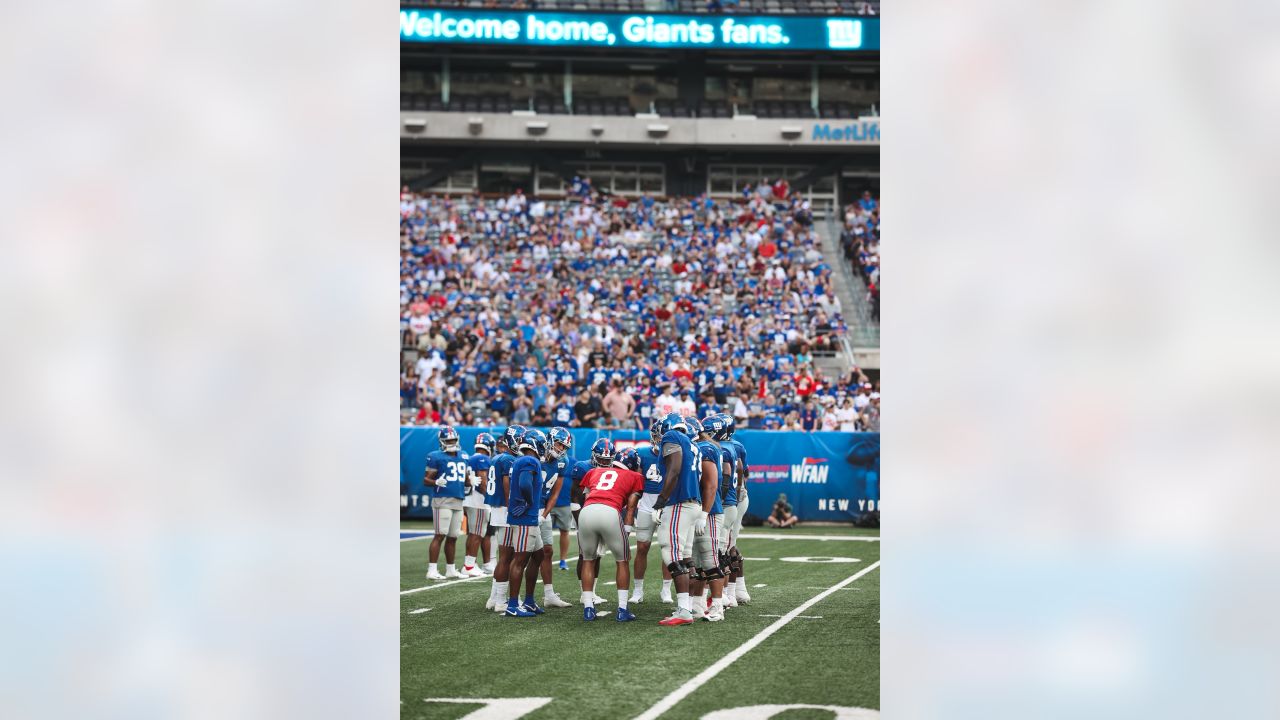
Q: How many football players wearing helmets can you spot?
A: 13